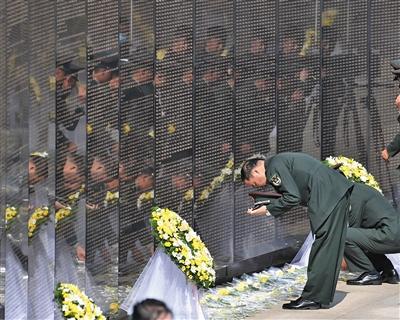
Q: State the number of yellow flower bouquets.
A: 3